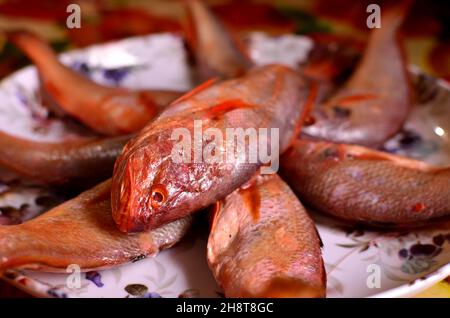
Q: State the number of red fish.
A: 8